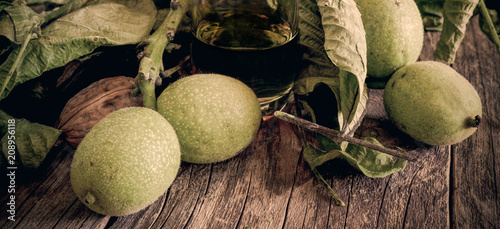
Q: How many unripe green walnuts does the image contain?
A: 4